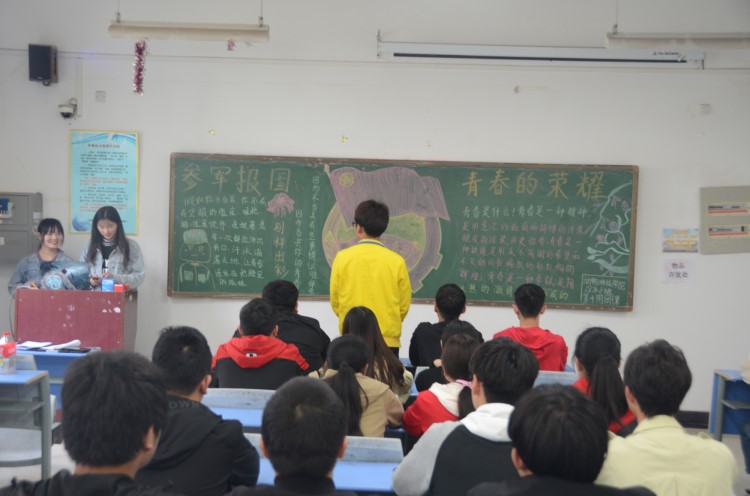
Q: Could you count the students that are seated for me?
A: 15